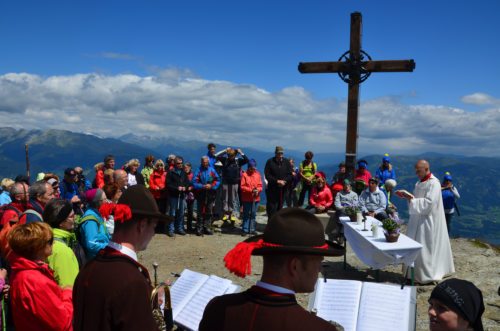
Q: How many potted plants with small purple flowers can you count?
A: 2